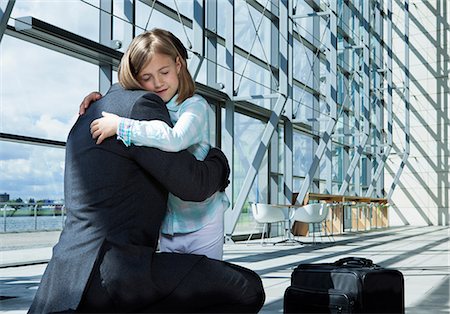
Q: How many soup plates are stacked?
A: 0